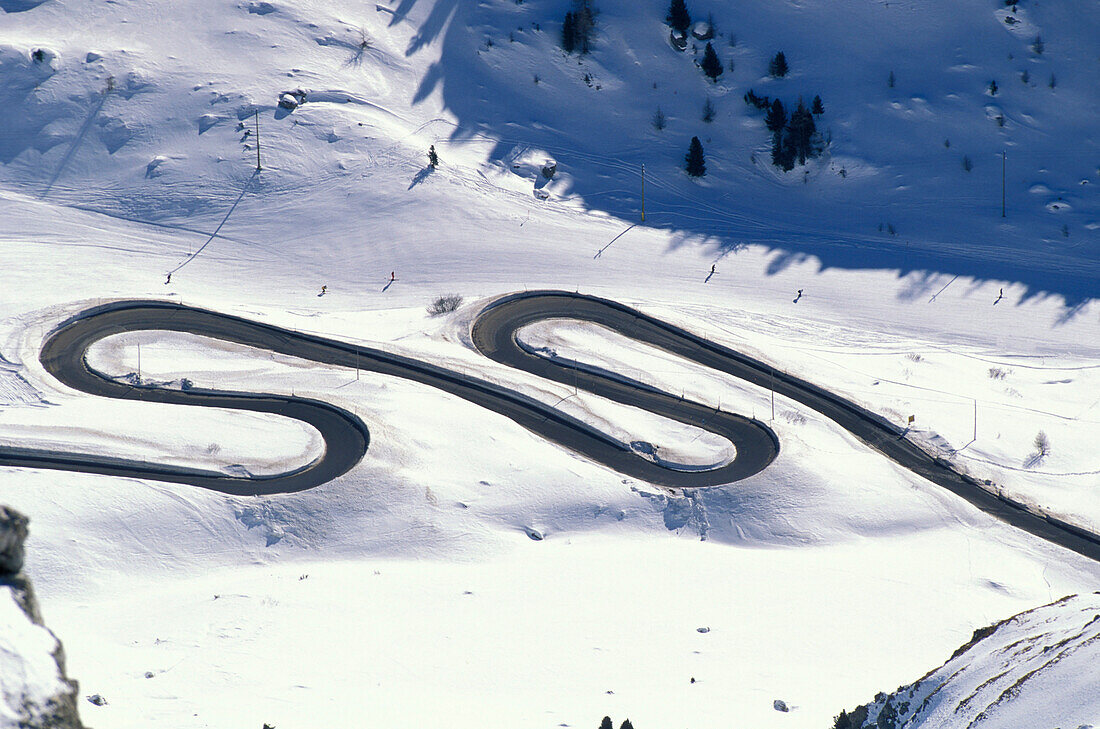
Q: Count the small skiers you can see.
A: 6